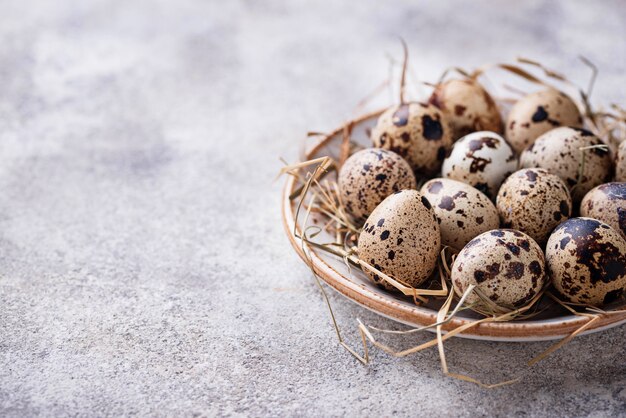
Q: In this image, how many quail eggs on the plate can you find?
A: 13